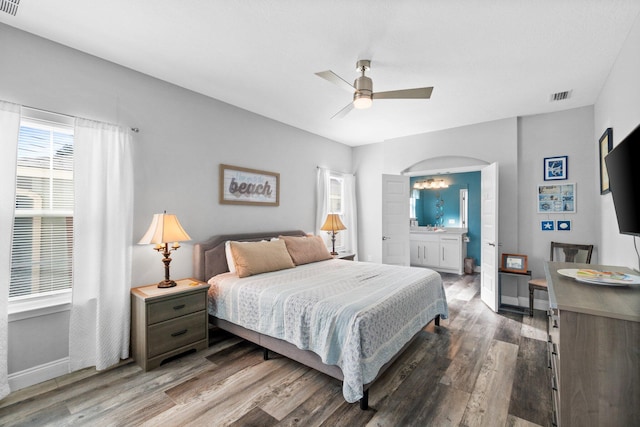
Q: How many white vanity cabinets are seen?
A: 1